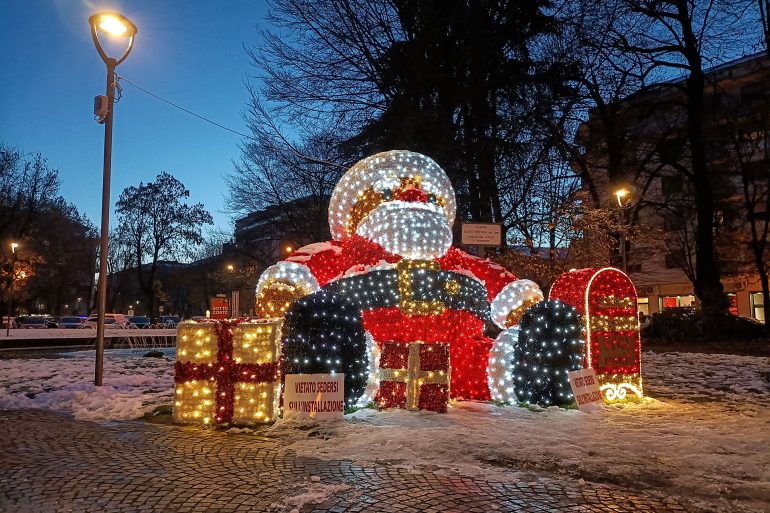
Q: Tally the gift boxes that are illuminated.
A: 2